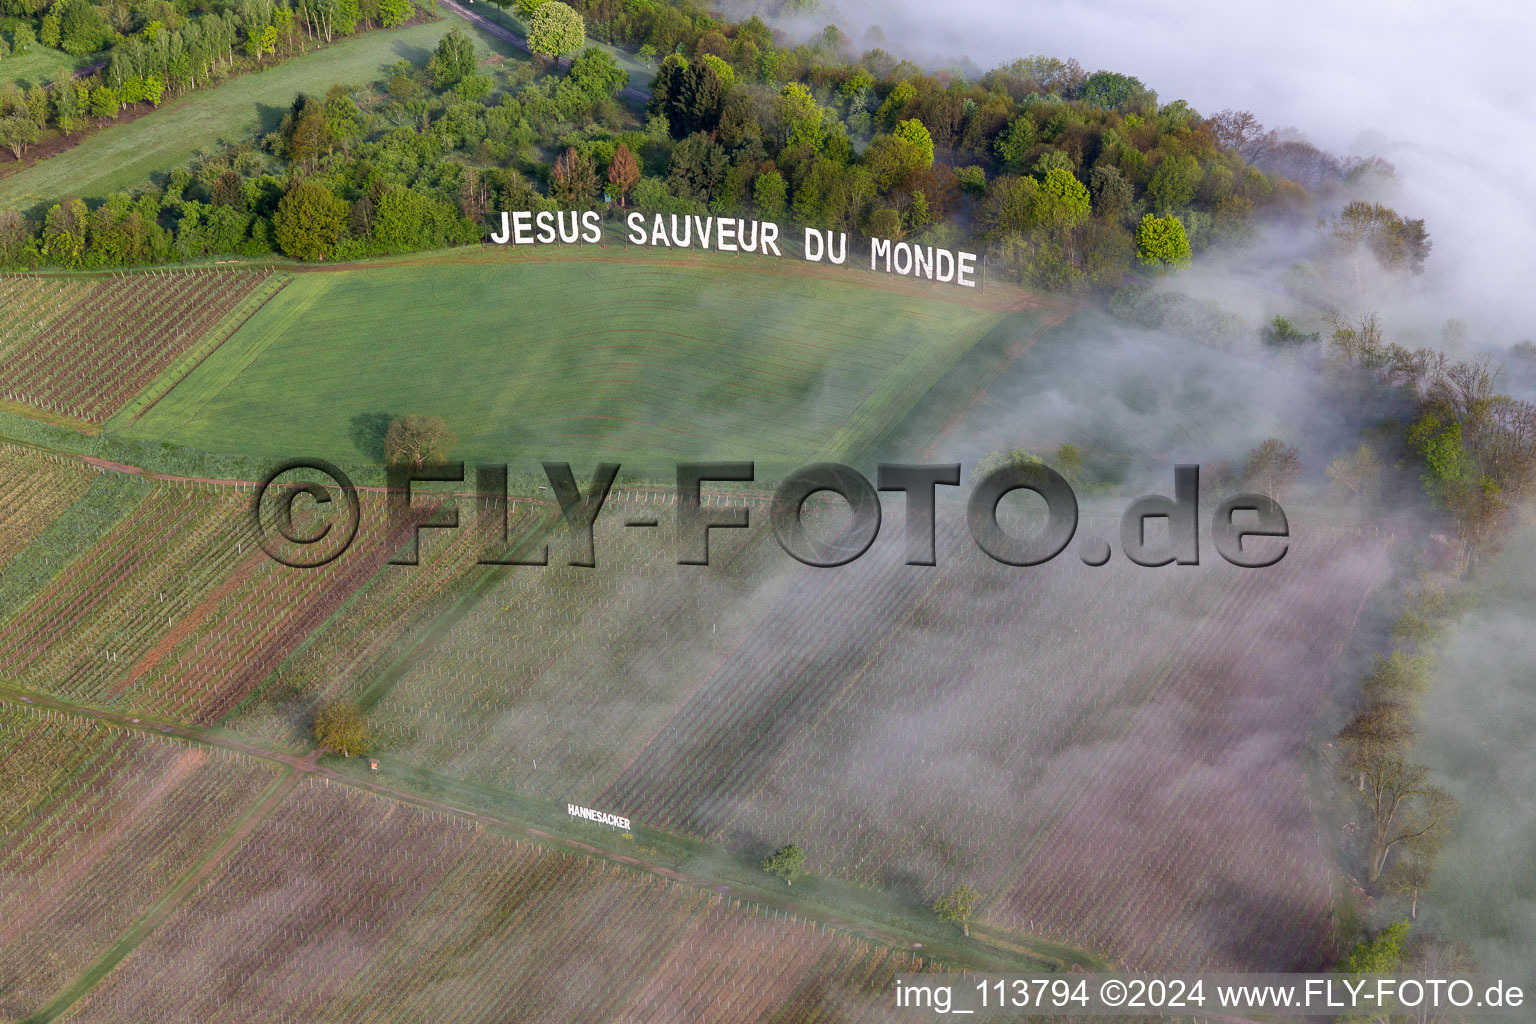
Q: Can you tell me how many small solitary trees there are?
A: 4